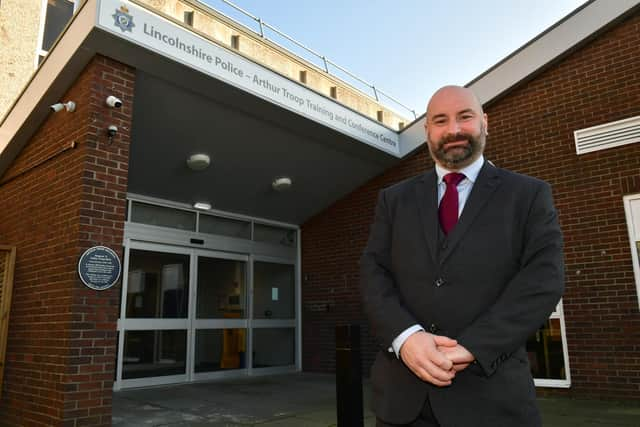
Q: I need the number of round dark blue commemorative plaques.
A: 1